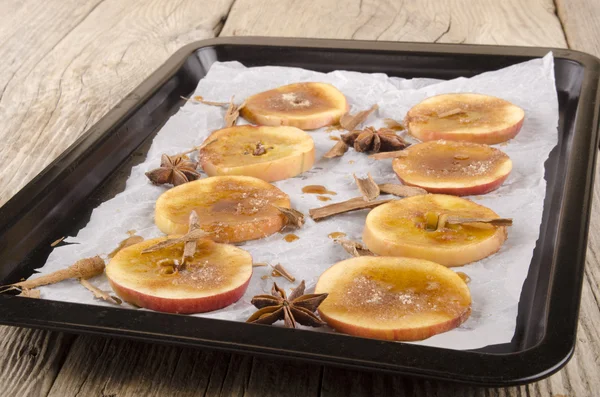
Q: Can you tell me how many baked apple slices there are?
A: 8